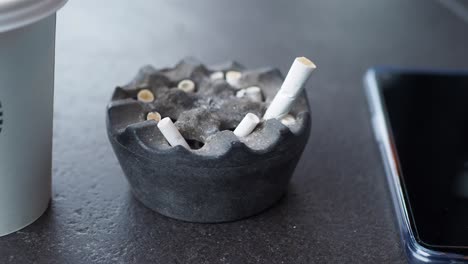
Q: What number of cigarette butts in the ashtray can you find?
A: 10